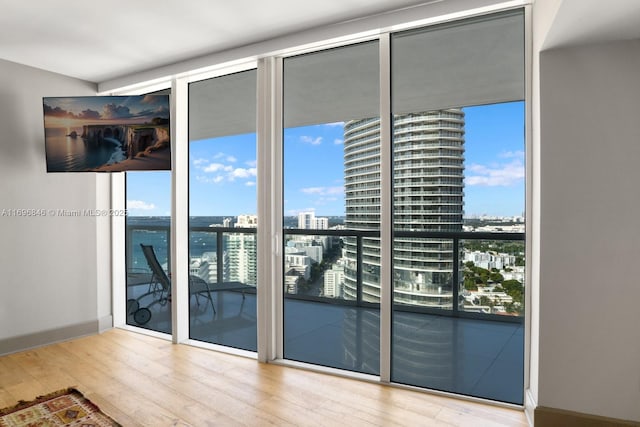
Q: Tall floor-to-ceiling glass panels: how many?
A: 4